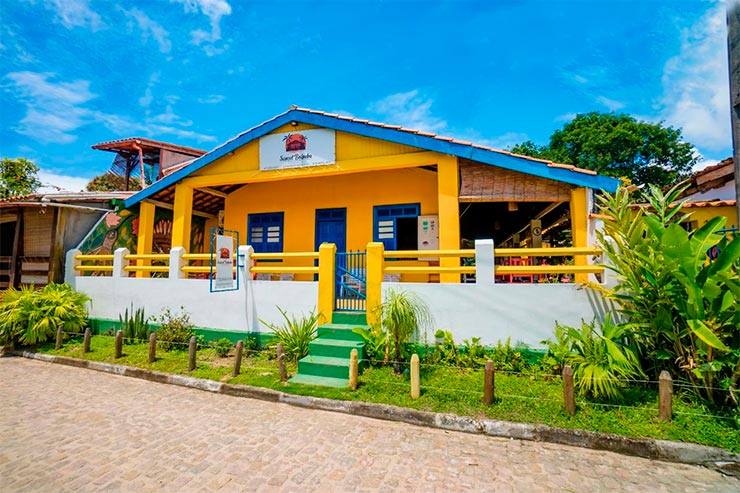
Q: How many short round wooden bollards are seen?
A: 12